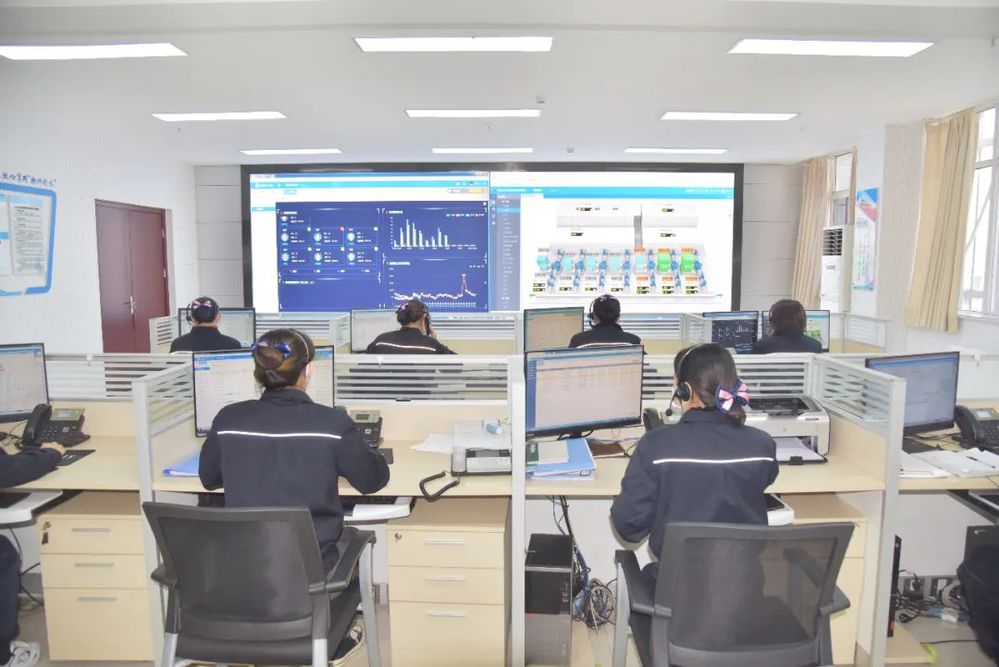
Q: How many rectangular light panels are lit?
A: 9